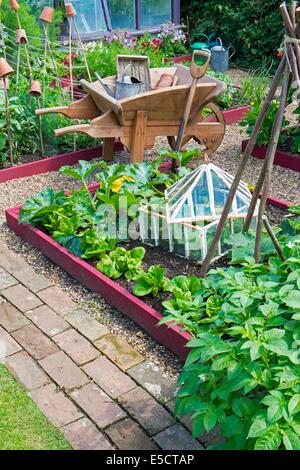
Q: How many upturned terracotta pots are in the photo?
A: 7